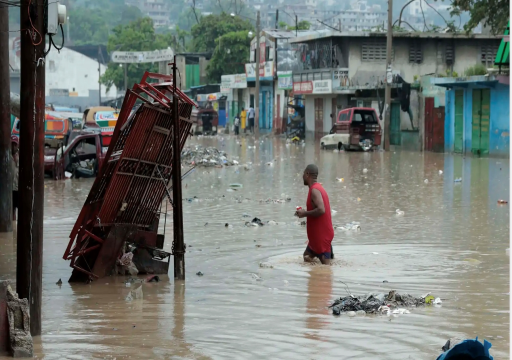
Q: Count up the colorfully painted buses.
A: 2